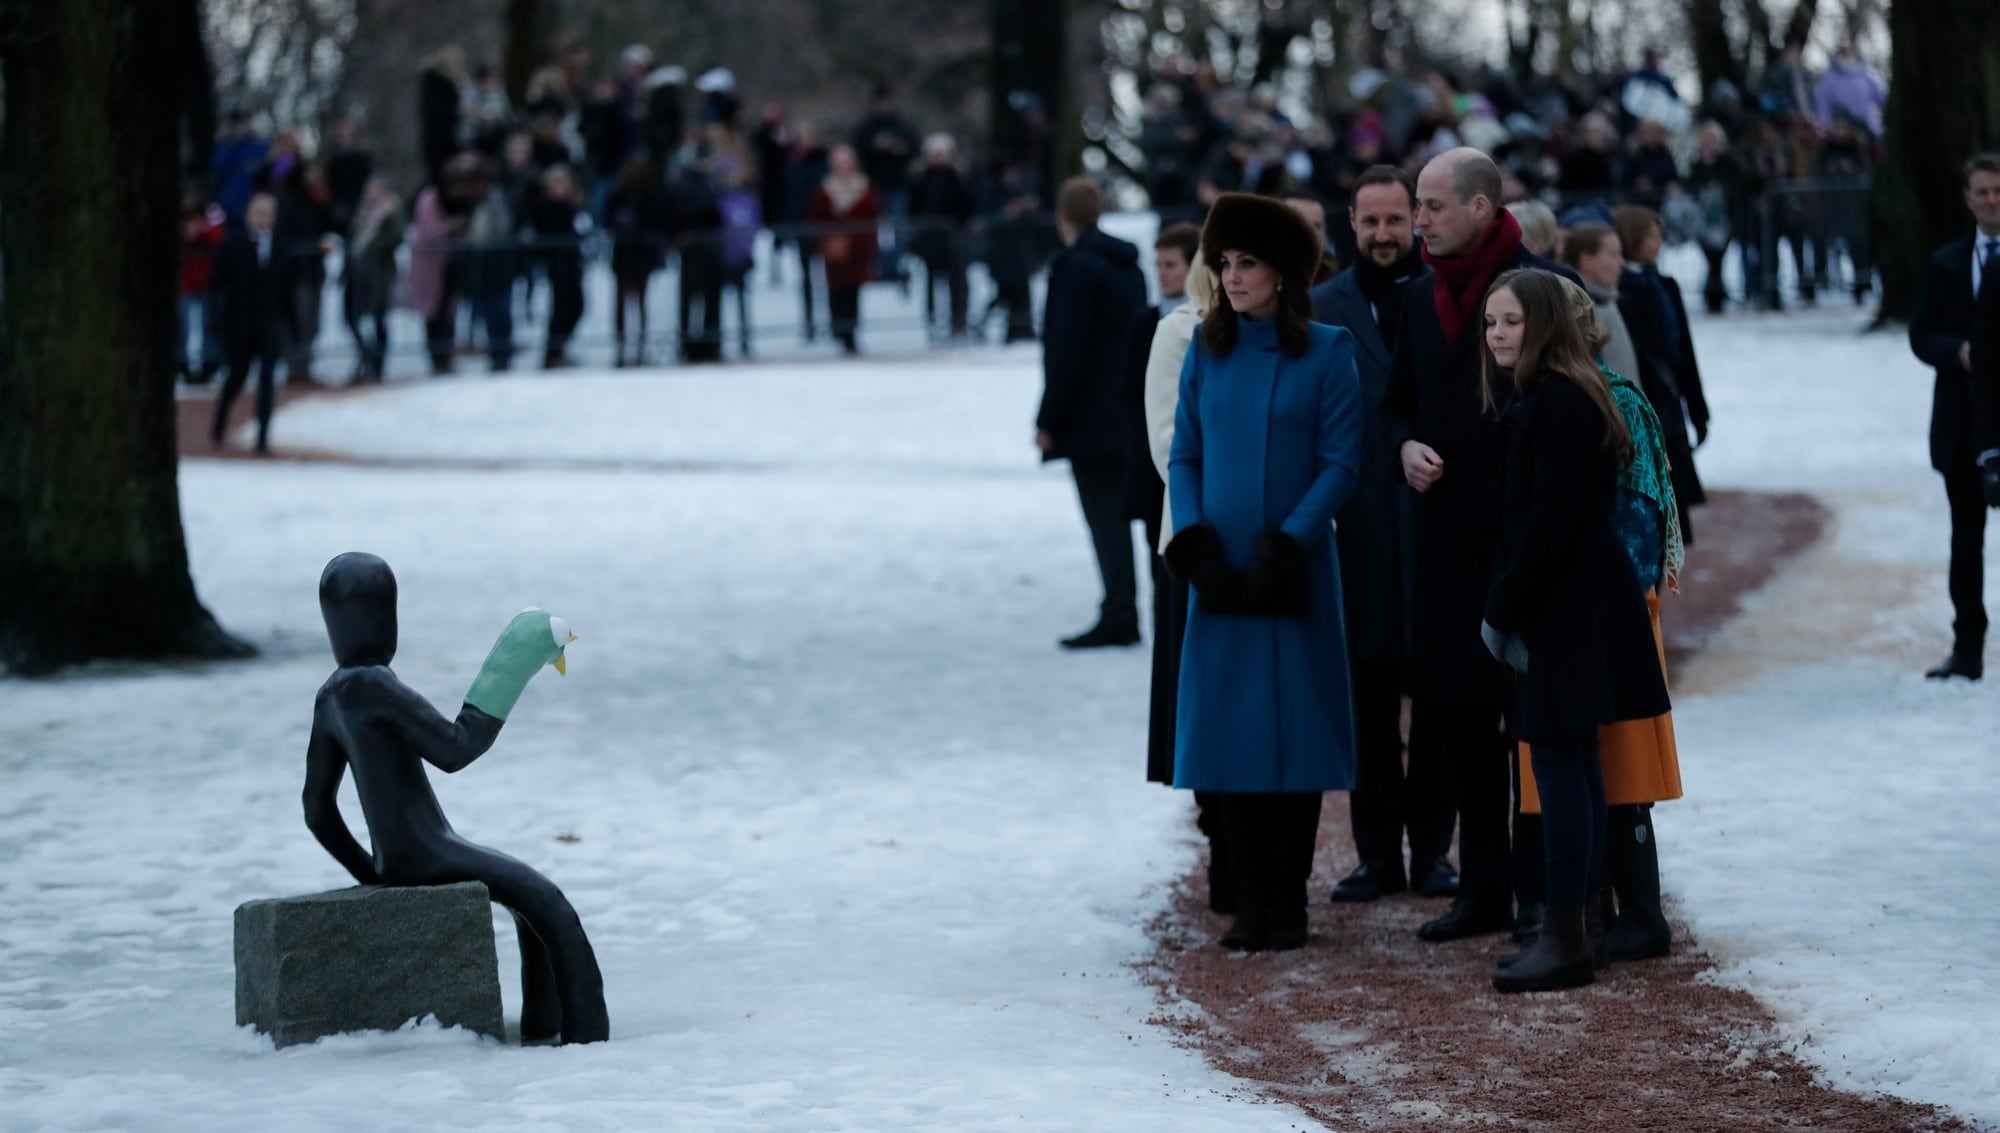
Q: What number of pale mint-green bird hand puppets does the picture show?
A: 1